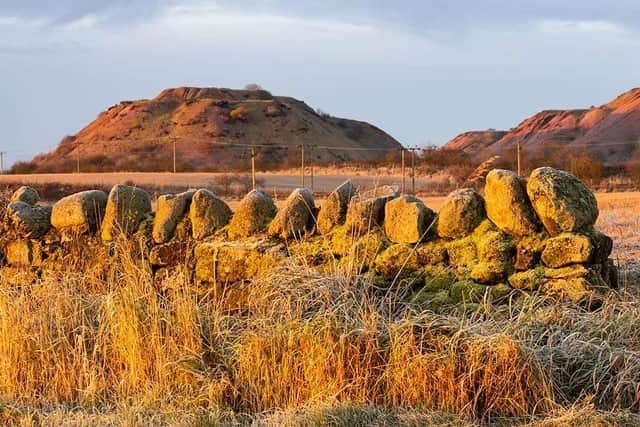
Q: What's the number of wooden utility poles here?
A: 9